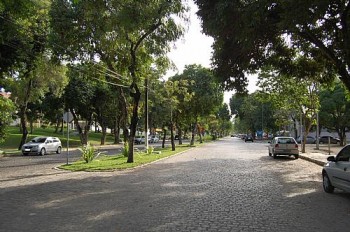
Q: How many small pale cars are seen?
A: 3